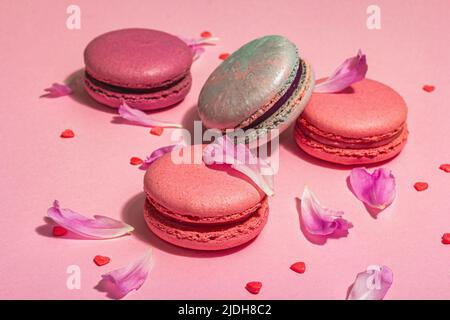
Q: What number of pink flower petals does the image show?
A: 11